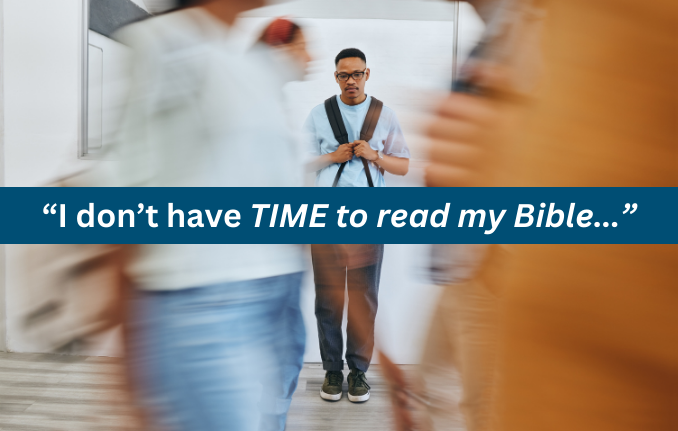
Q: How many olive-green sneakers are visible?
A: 2